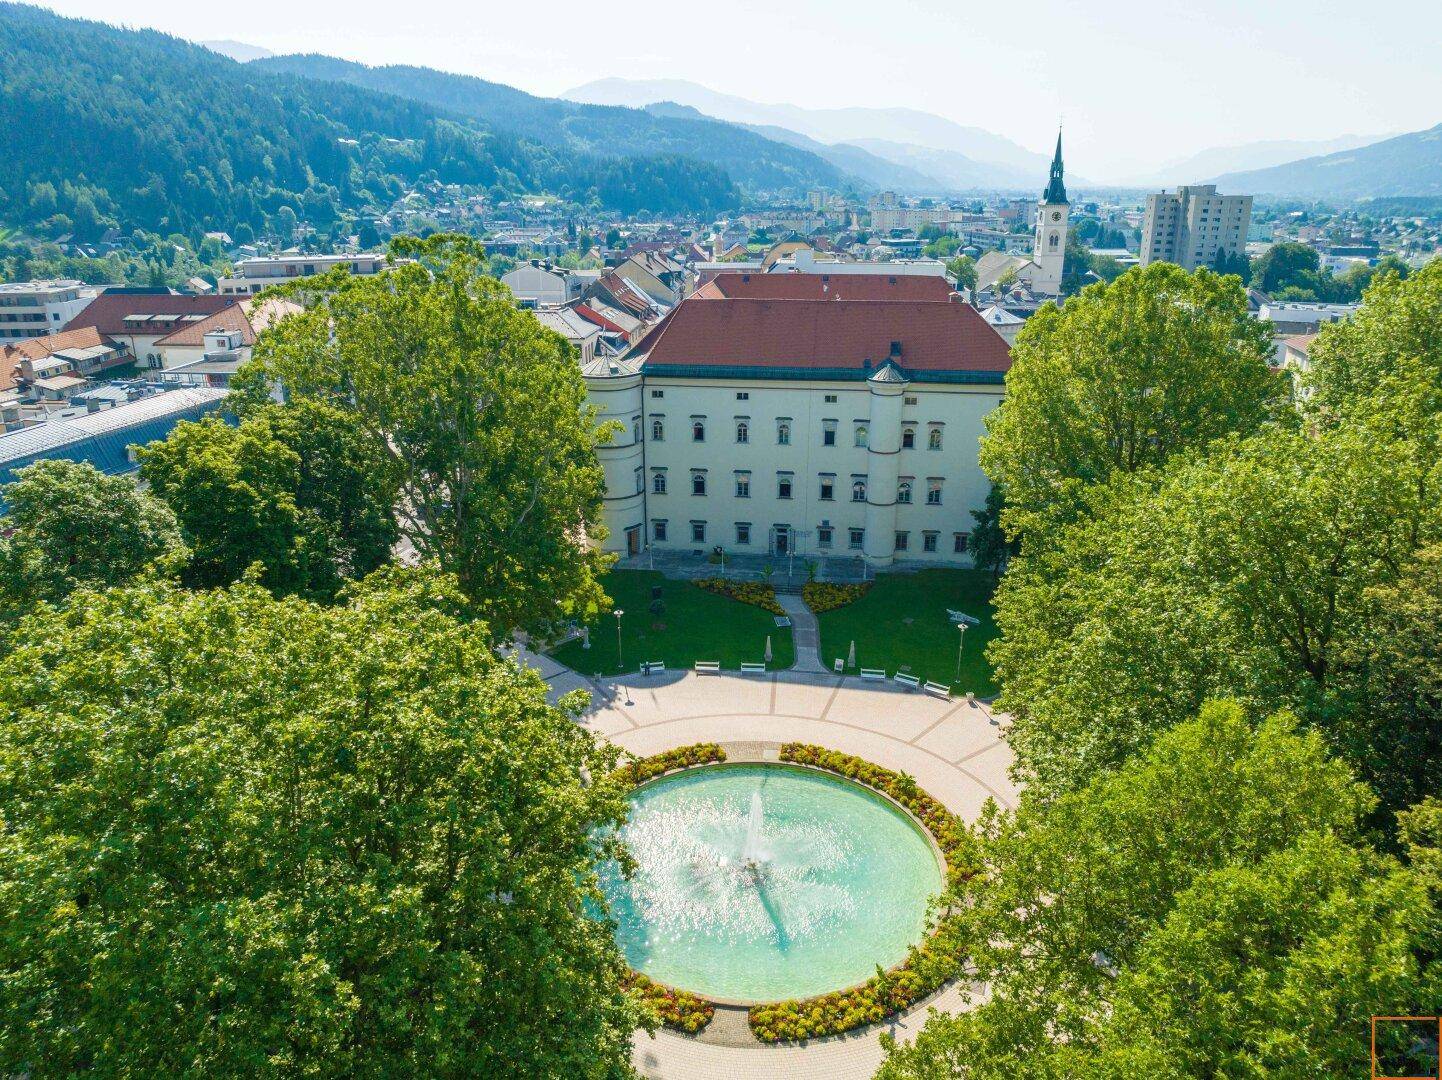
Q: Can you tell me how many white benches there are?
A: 6